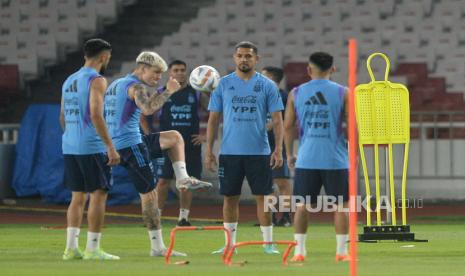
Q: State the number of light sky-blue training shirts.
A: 4